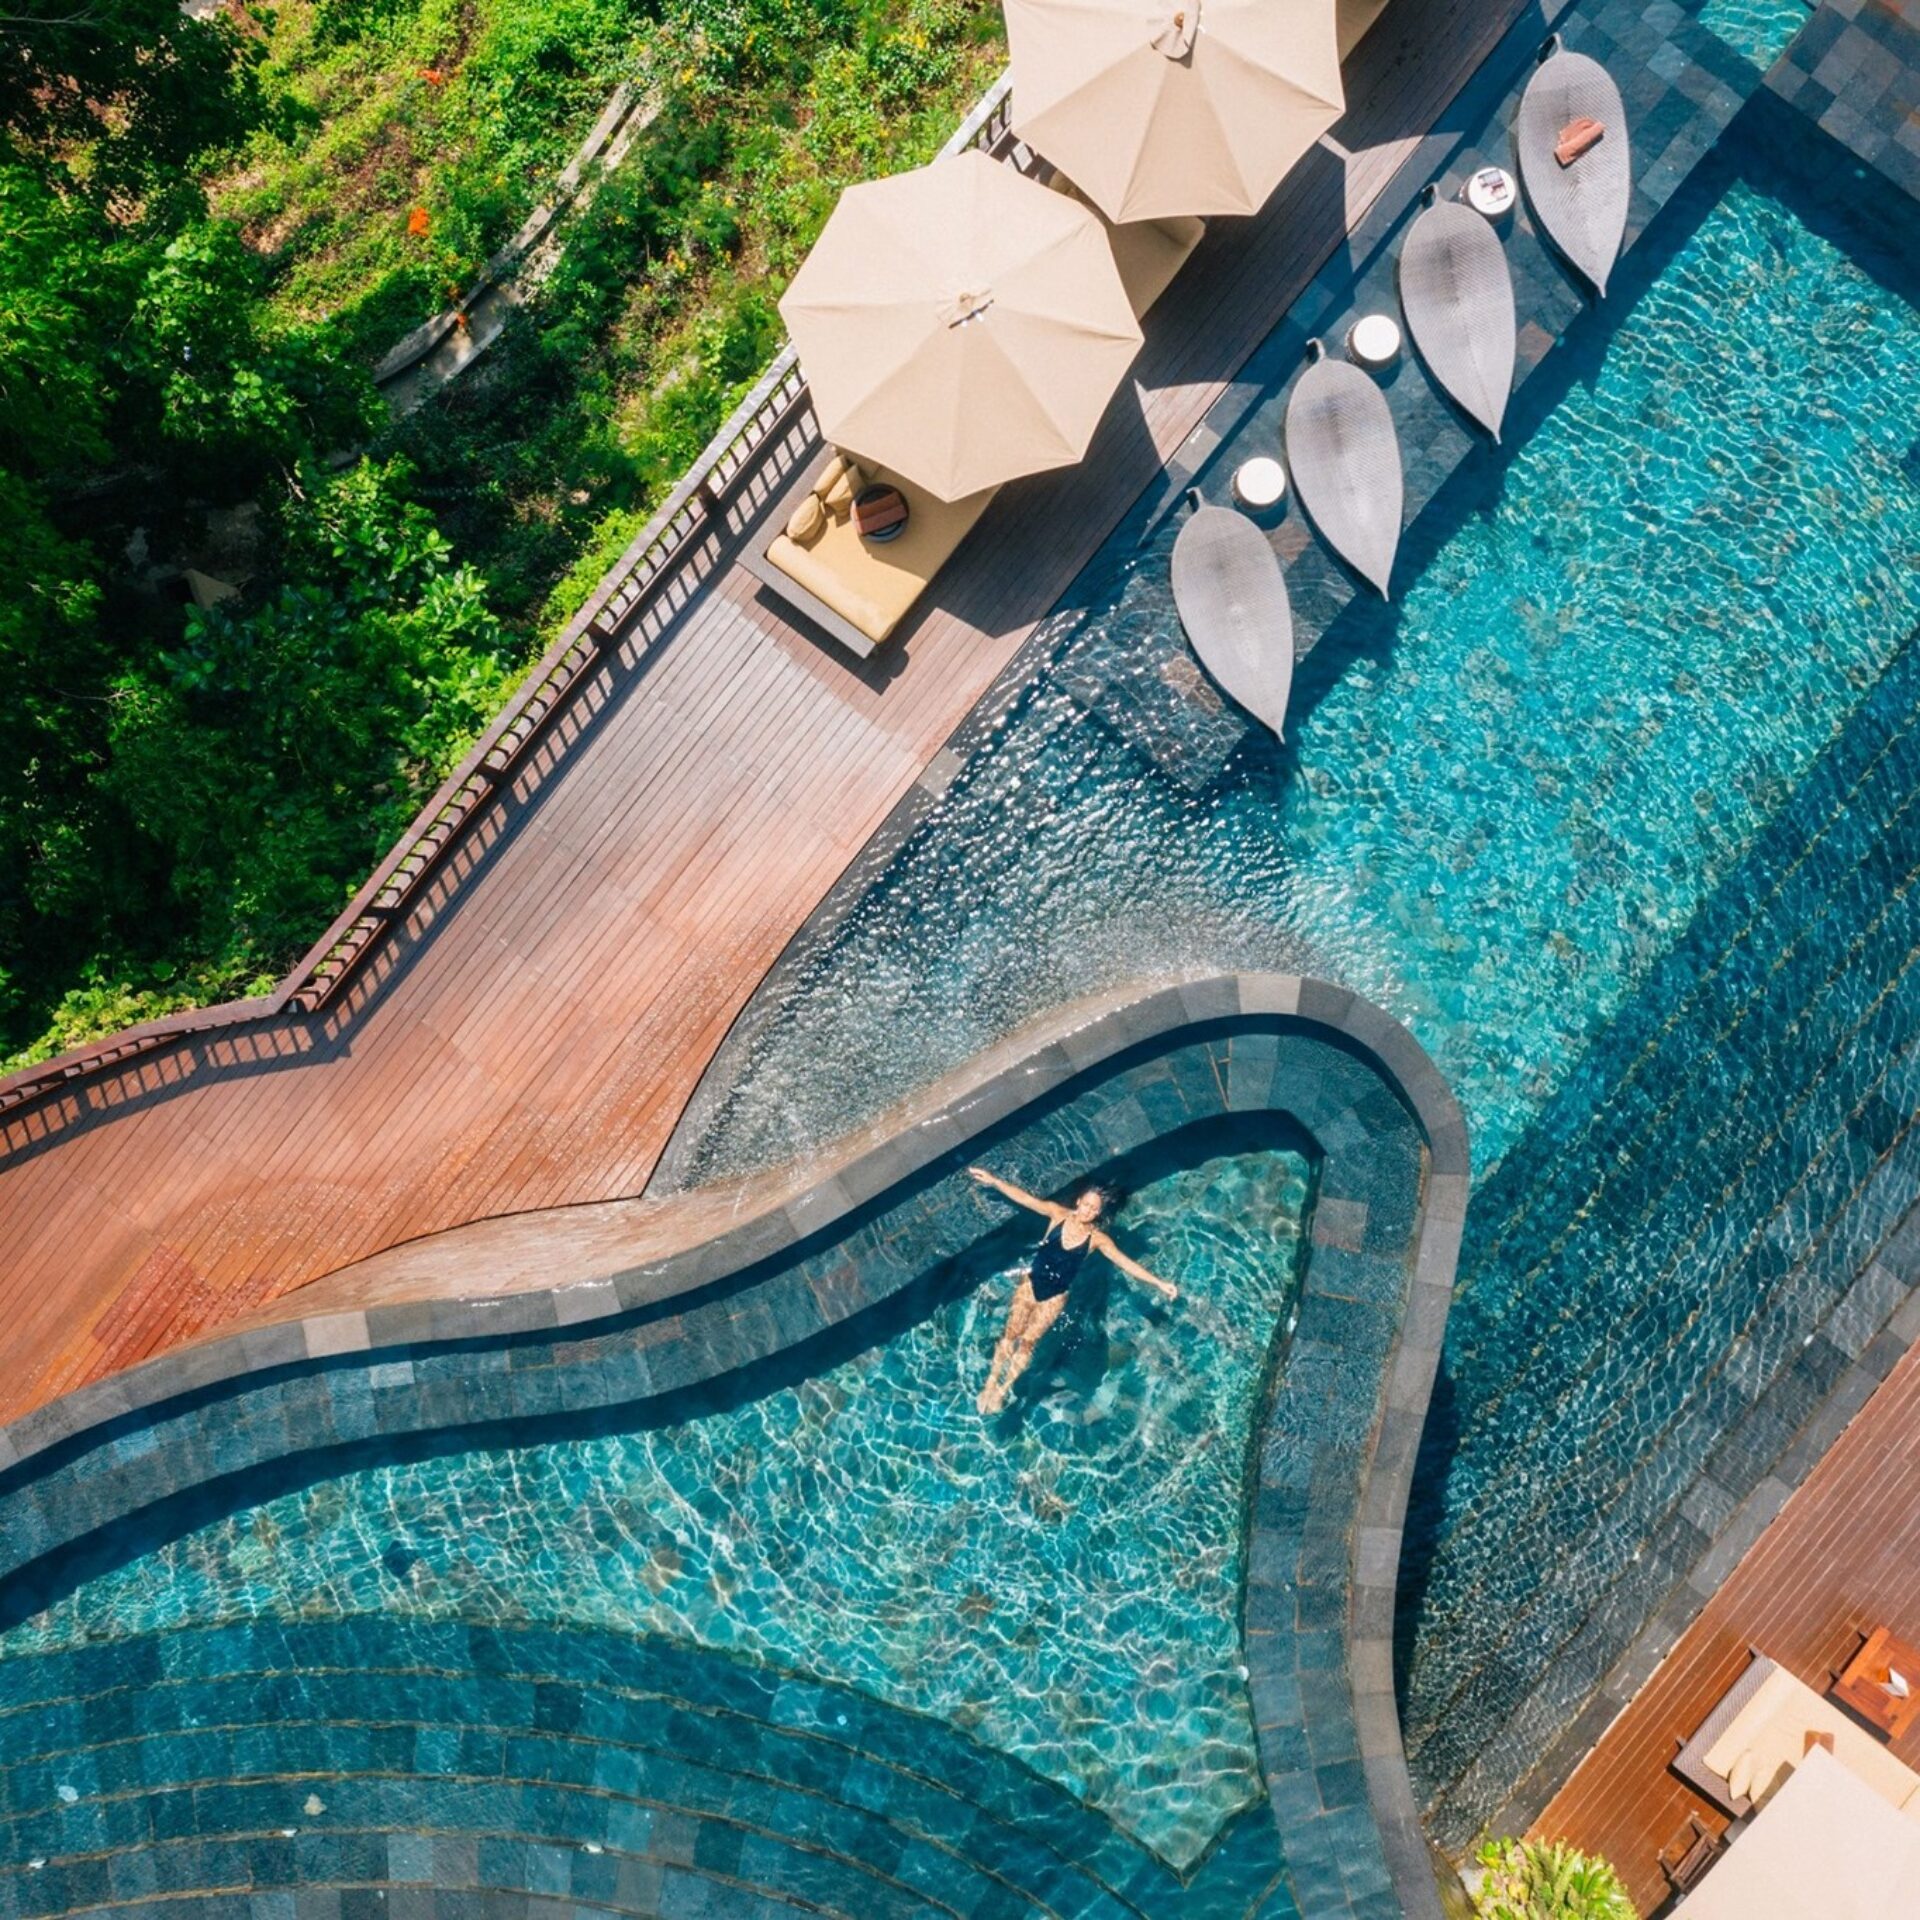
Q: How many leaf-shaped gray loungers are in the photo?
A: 4